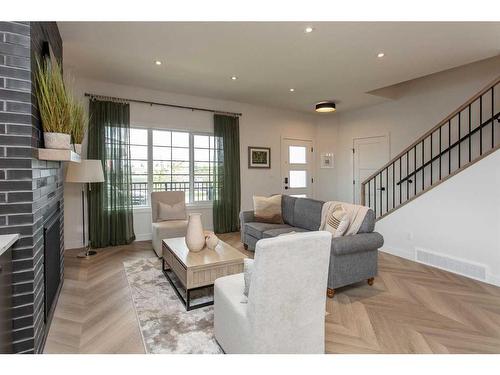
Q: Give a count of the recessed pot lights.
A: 5